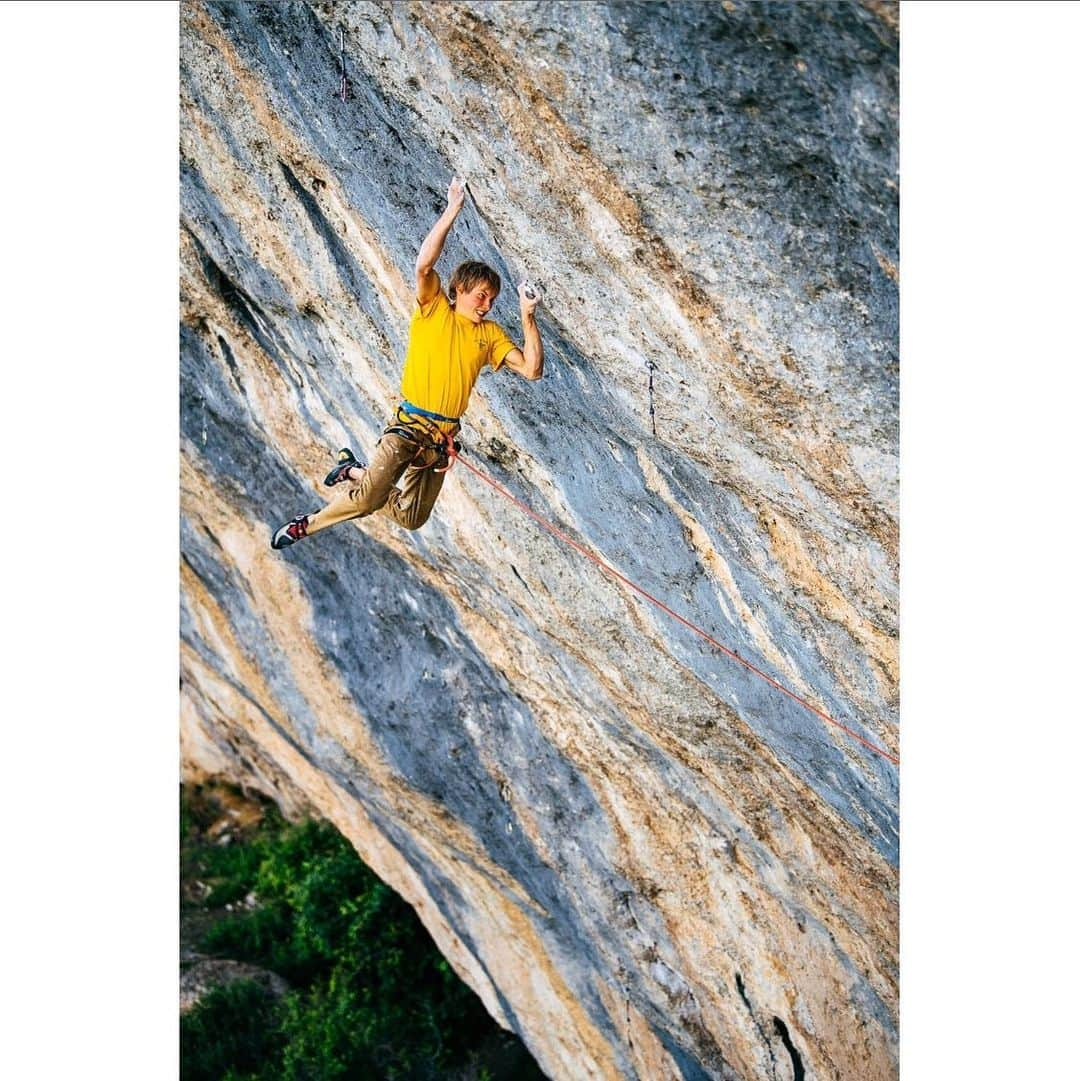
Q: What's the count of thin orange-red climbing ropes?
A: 1